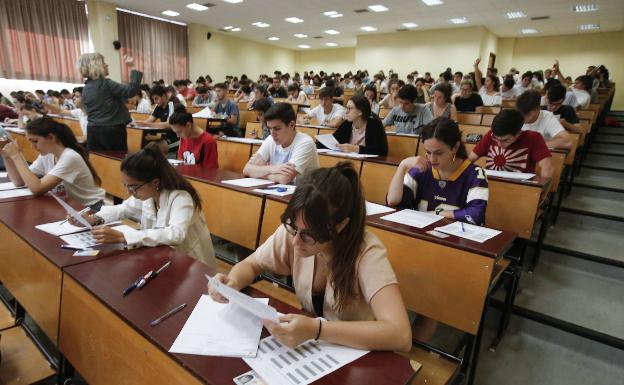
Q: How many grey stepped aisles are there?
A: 1